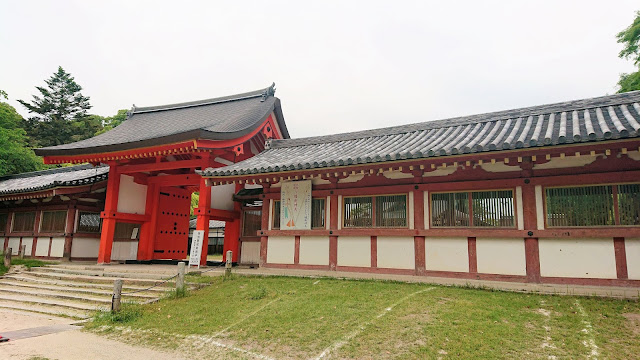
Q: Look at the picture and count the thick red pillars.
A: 4